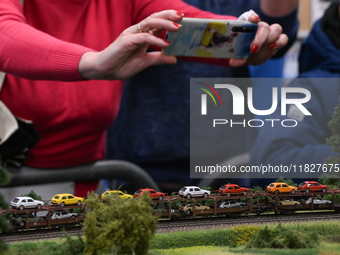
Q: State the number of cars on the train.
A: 14